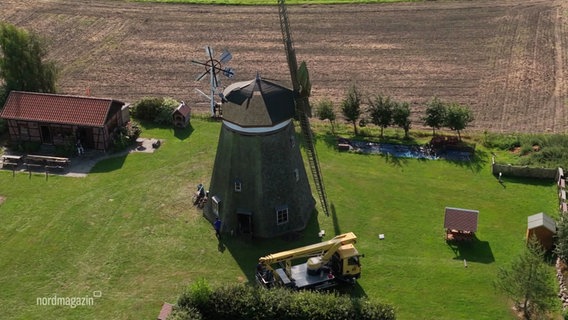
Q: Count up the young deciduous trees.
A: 6